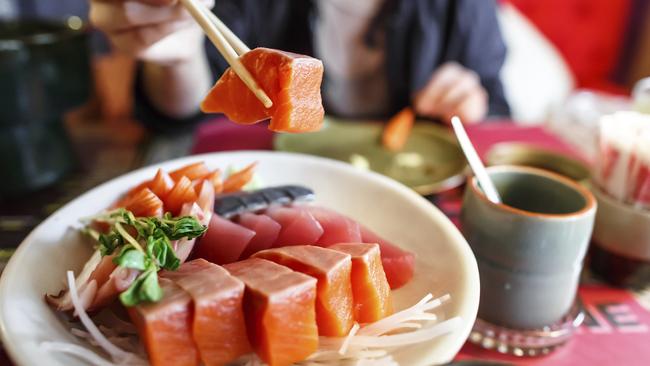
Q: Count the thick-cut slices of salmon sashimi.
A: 6